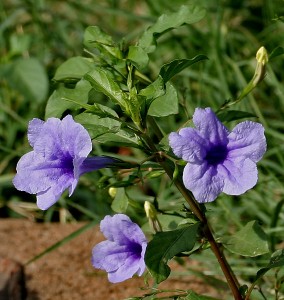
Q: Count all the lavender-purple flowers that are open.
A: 3